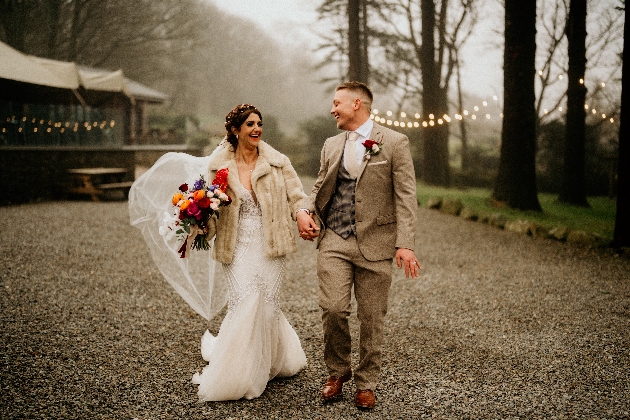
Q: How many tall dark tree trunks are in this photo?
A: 5